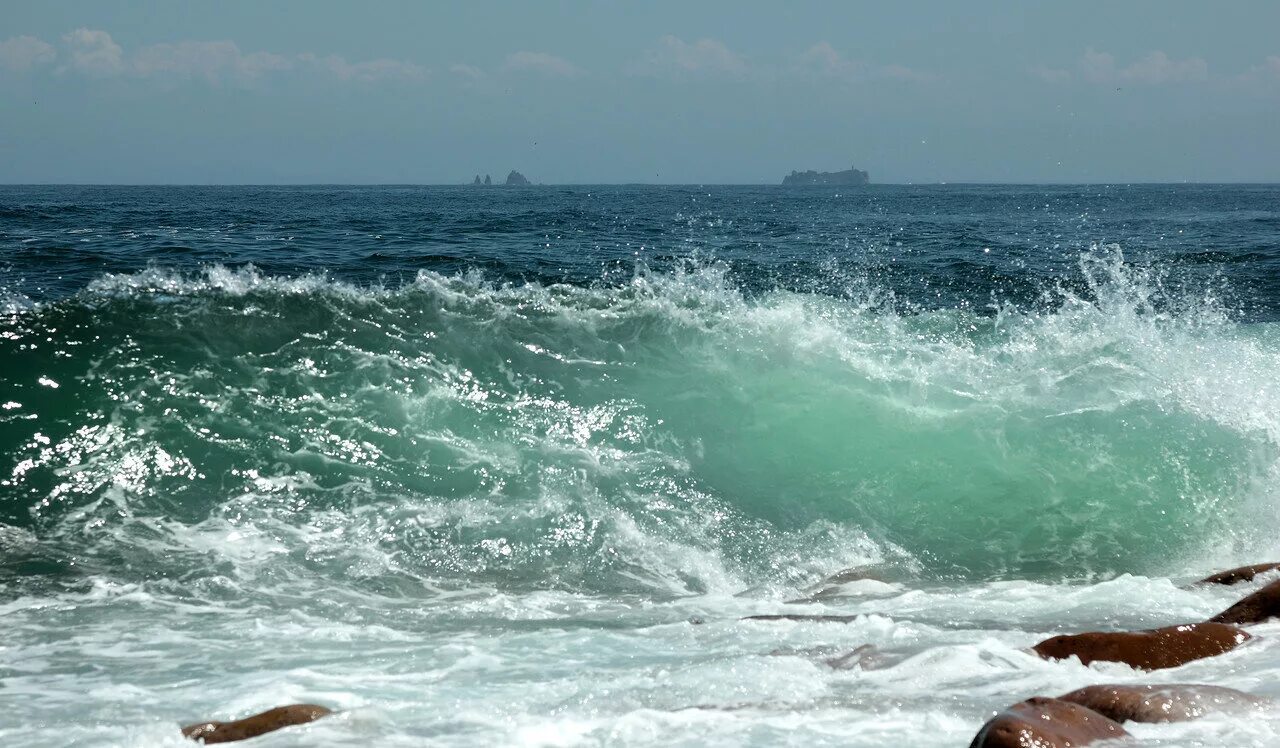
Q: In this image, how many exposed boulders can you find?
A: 6